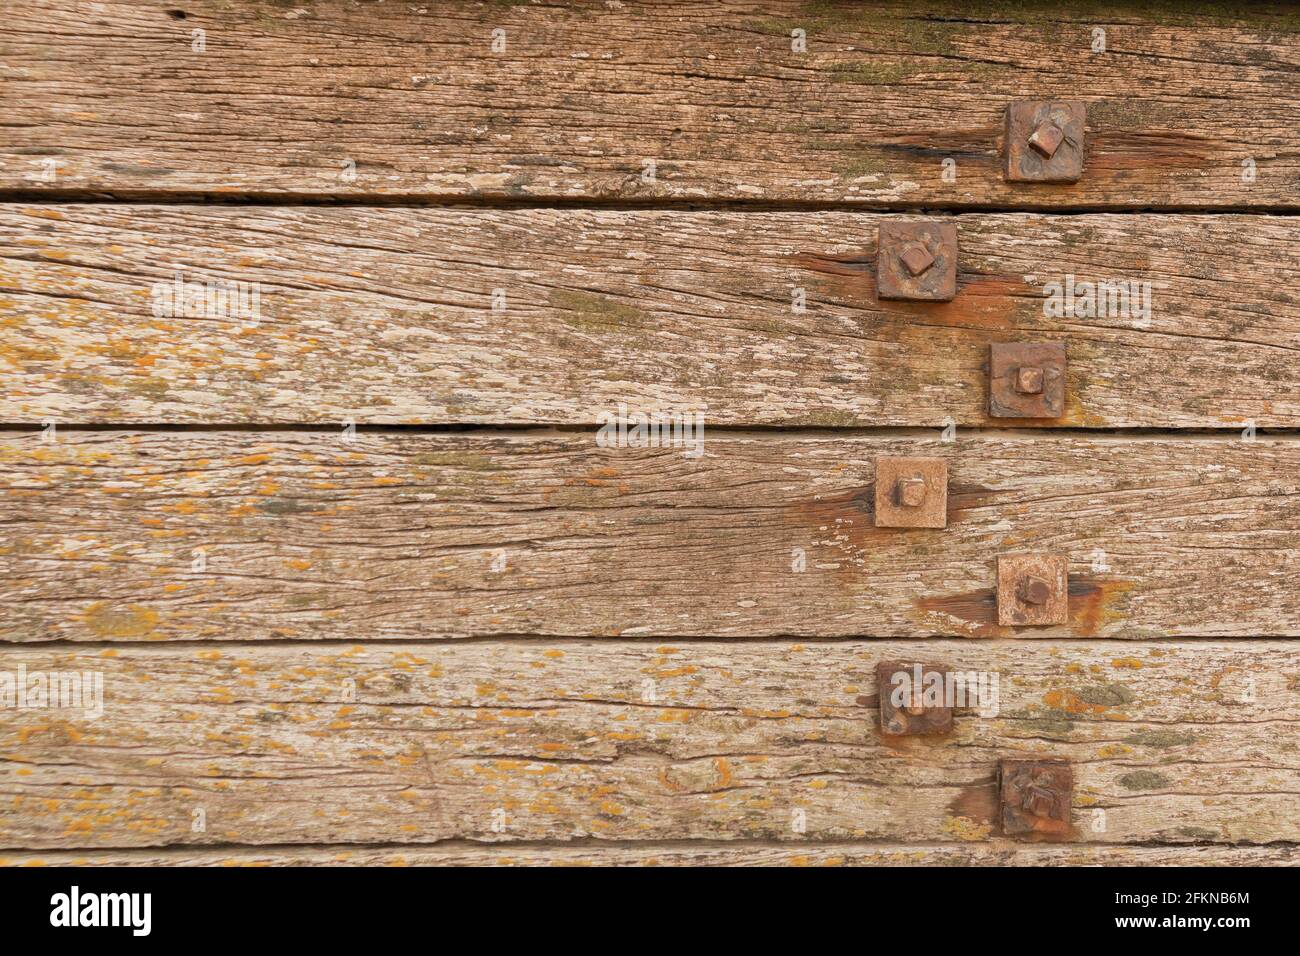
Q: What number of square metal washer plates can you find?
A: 7